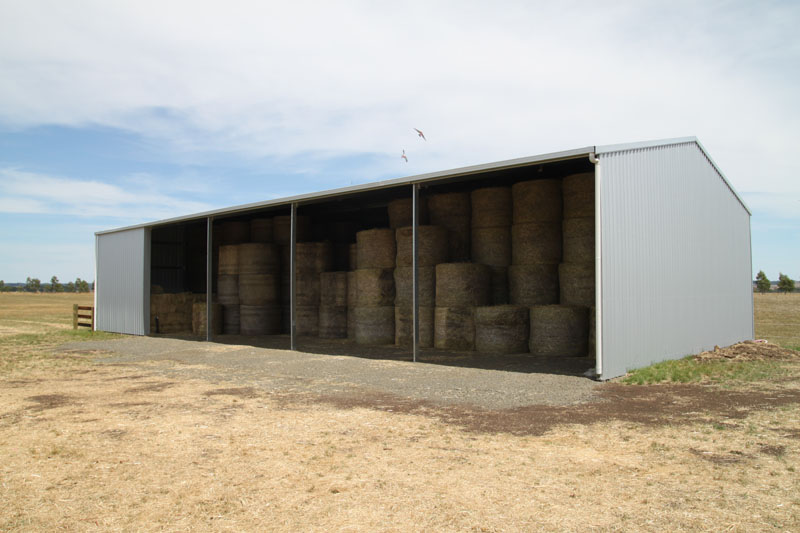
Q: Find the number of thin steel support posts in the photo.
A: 3